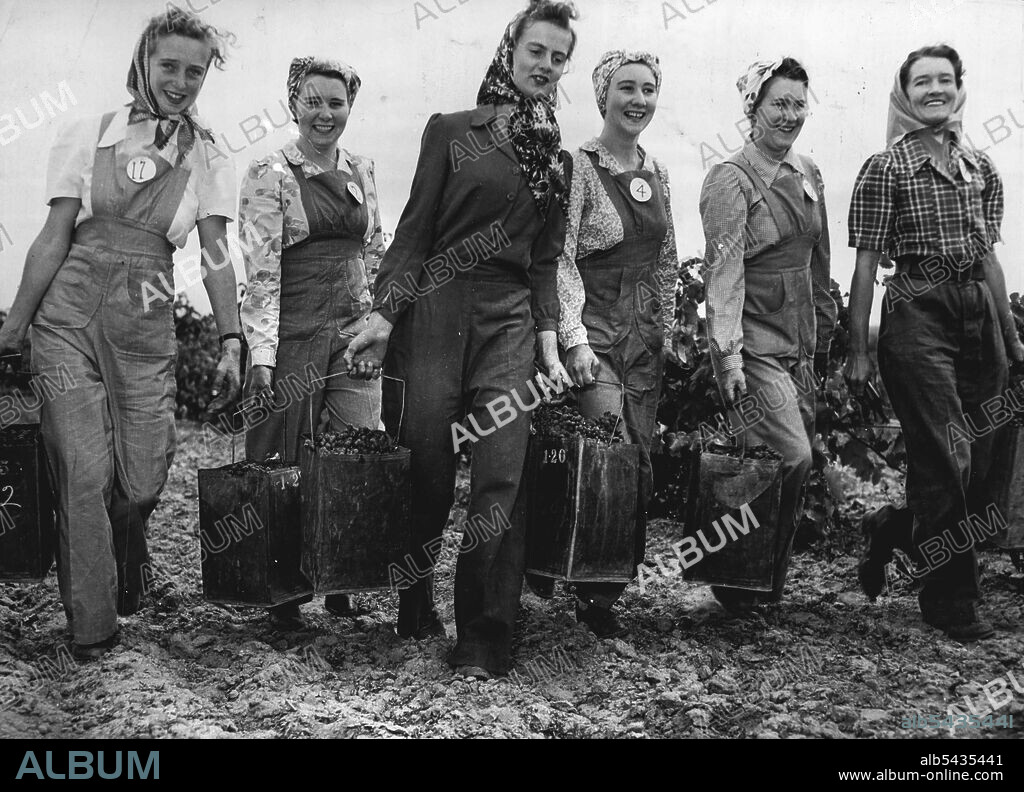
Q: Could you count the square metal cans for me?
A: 6